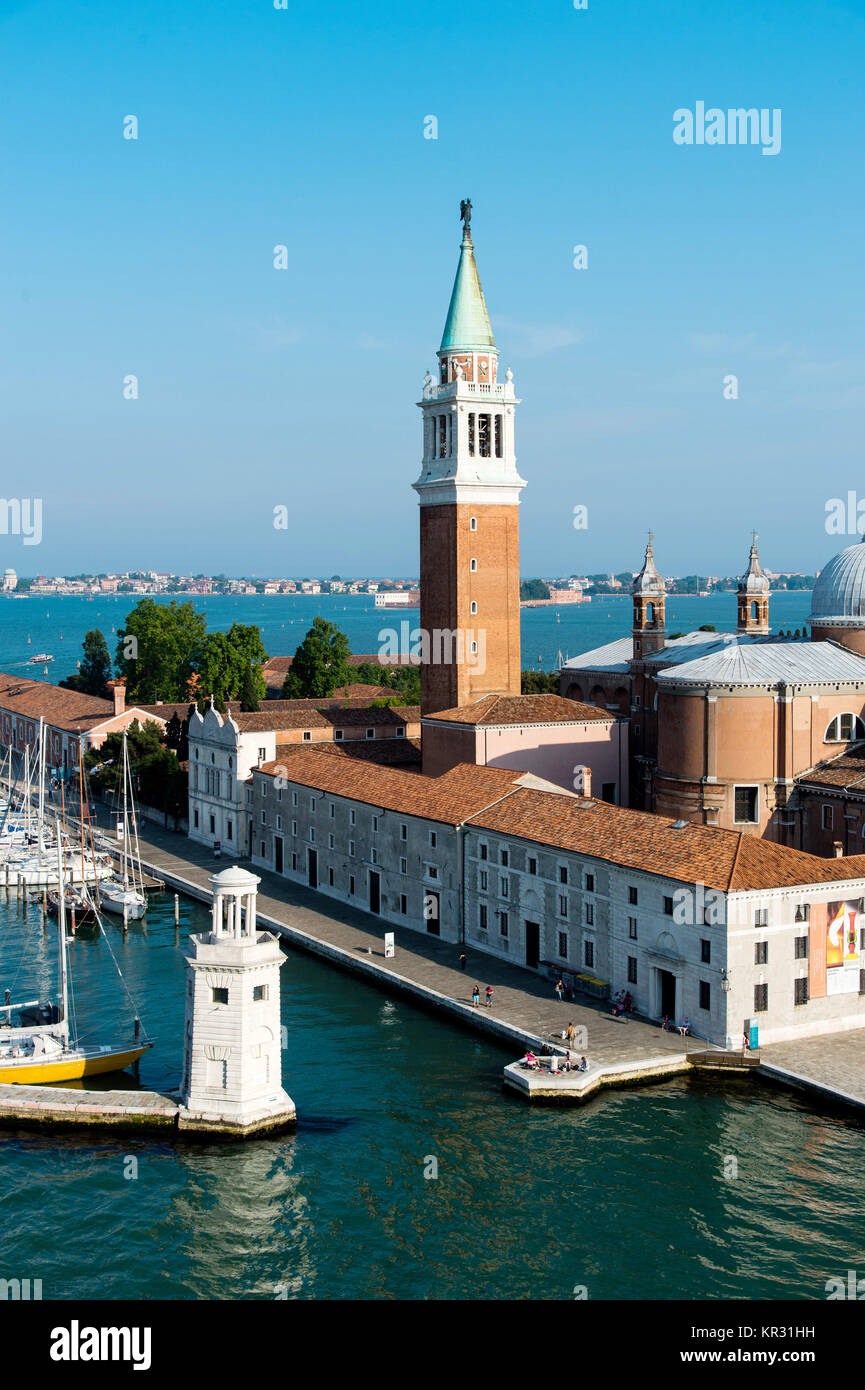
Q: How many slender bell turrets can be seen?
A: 2